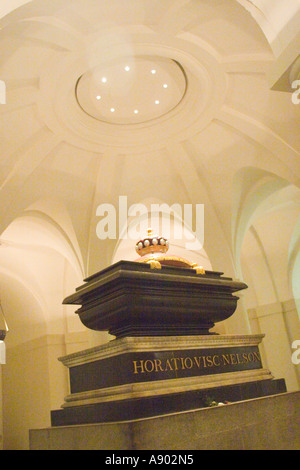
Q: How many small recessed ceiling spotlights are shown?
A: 8